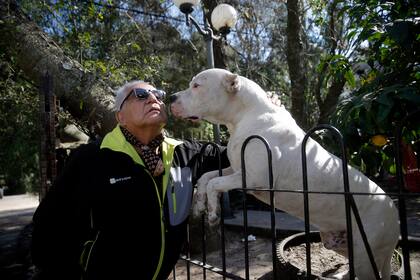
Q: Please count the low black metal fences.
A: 1